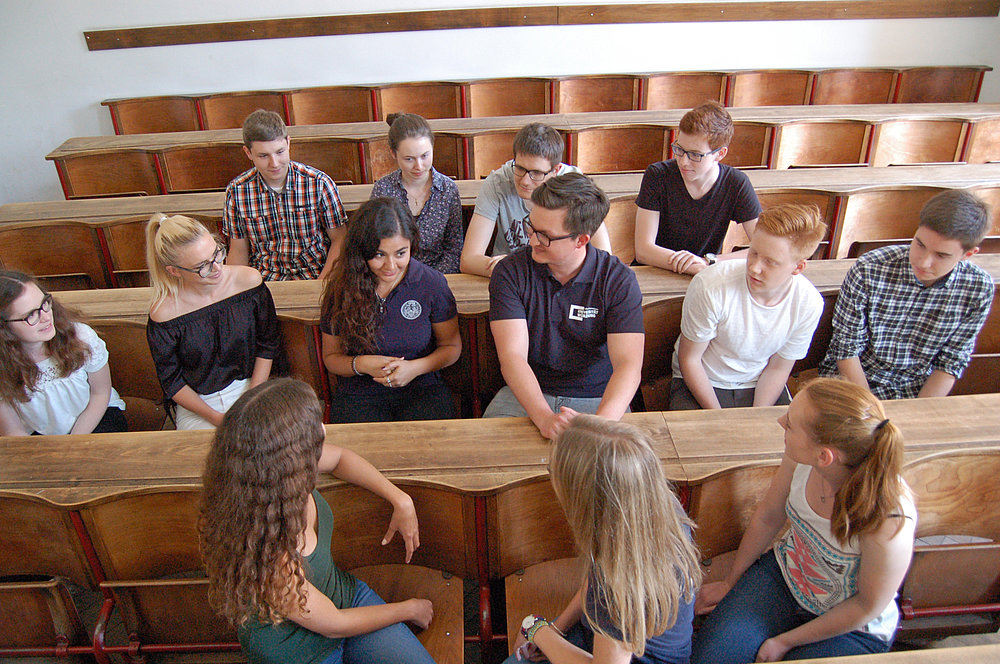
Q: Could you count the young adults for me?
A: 13